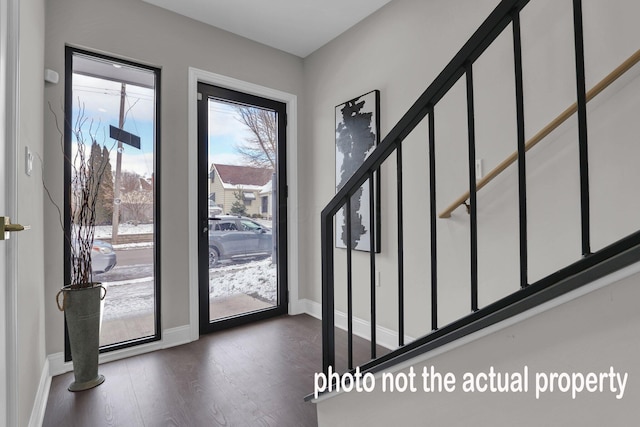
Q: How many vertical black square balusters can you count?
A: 7